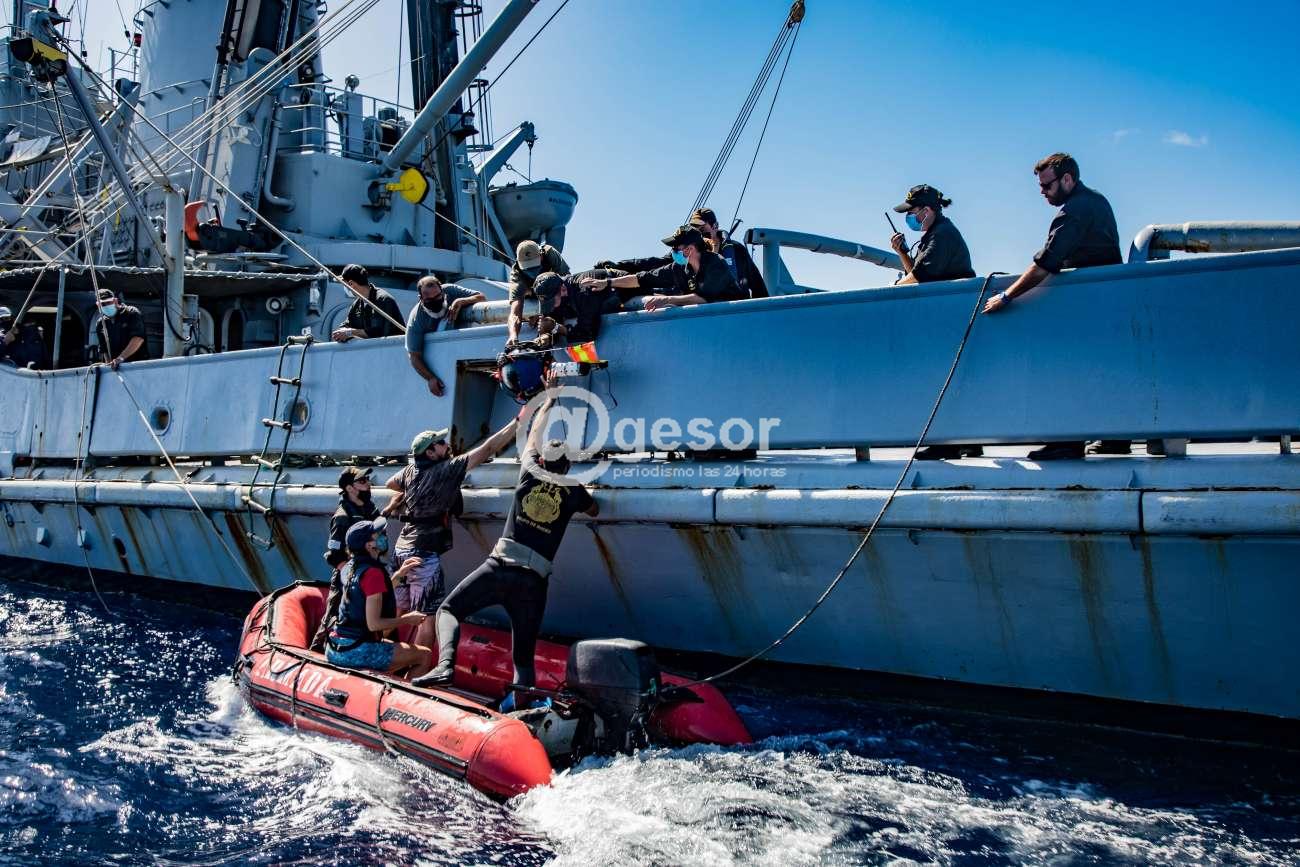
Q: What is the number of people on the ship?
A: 10